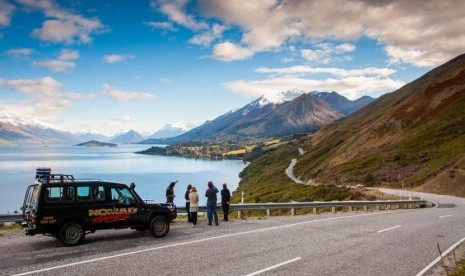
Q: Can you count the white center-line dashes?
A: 3